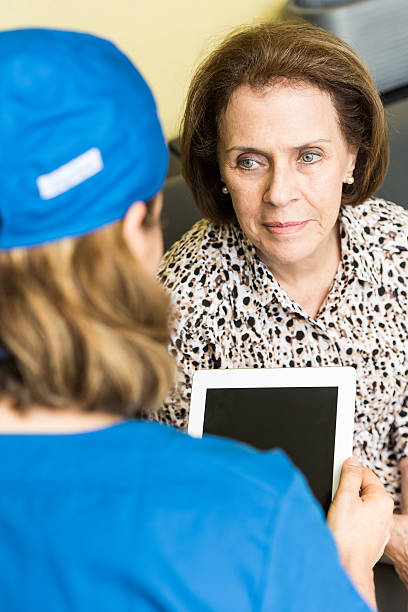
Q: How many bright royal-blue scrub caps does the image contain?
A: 1